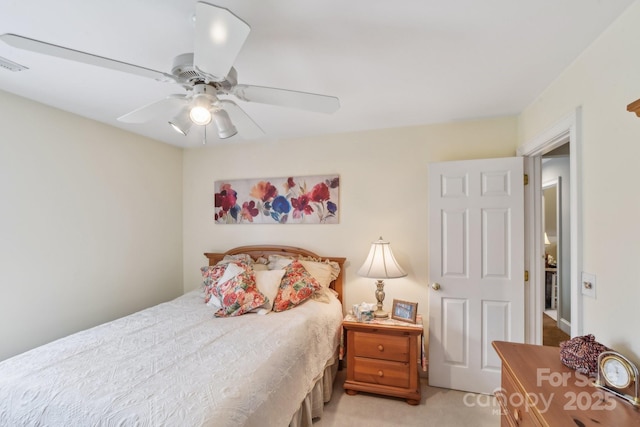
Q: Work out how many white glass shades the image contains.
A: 3